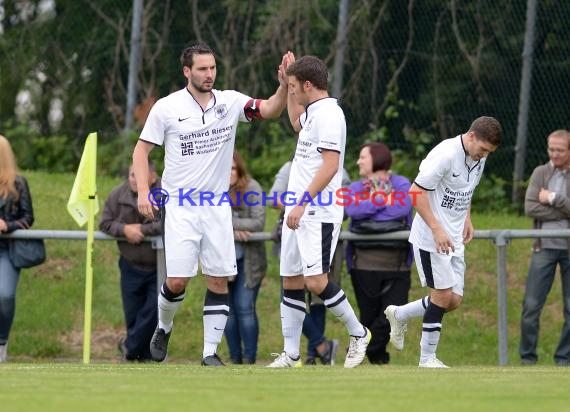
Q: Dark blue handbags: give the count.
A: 1